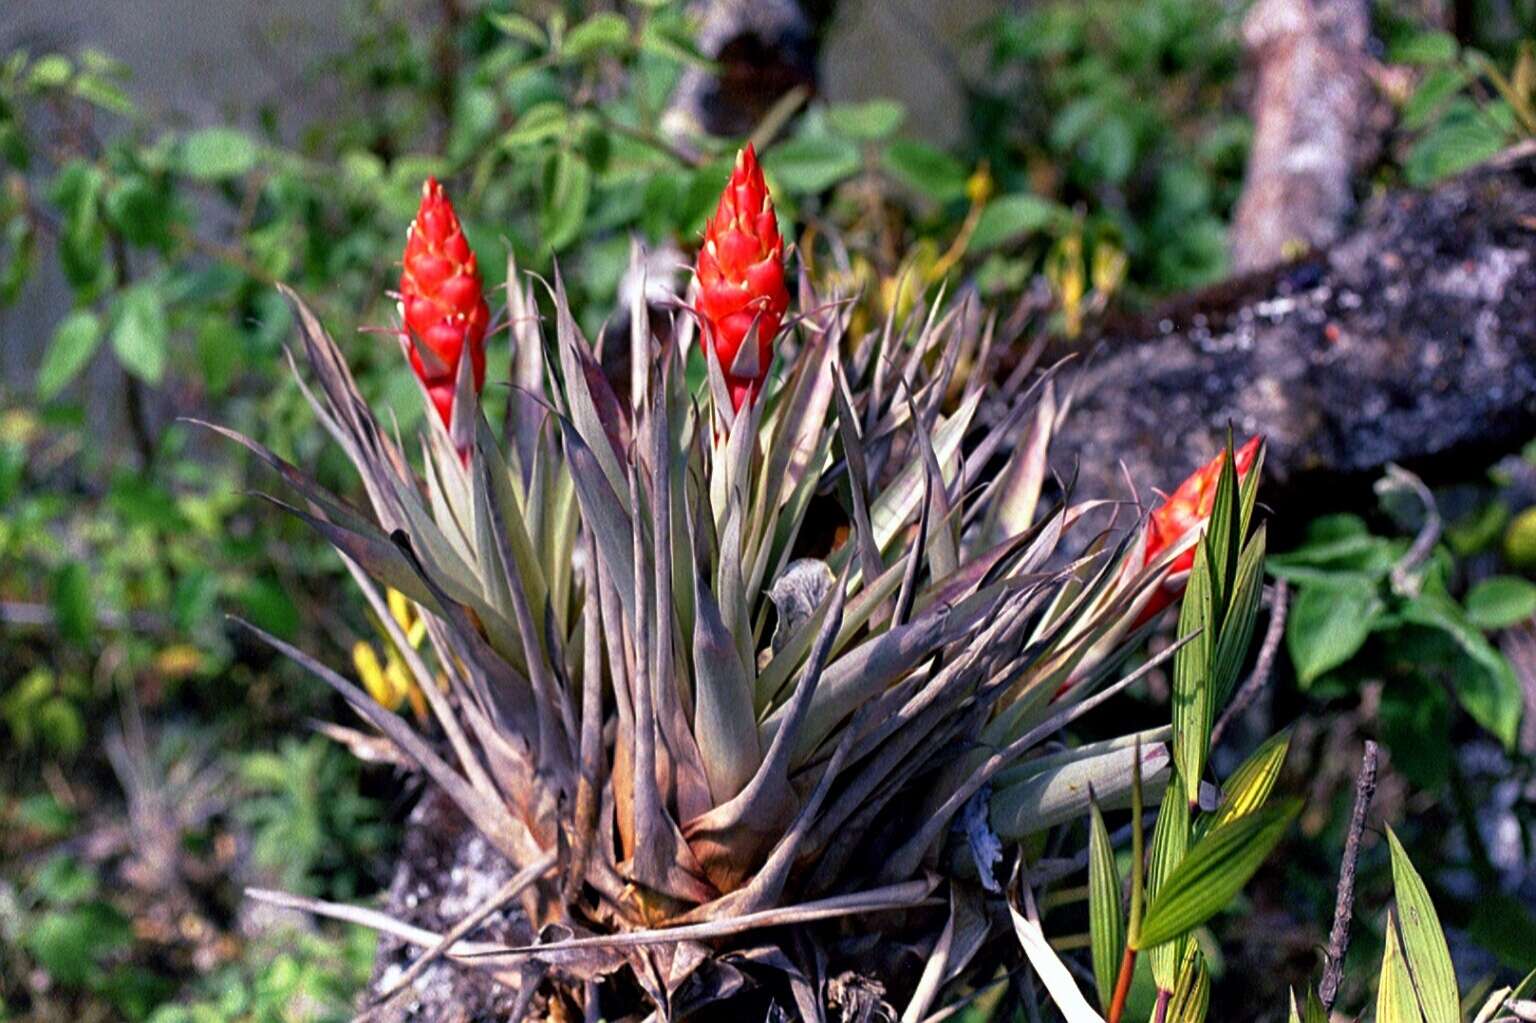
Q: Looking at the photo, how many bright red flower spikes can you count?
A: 3